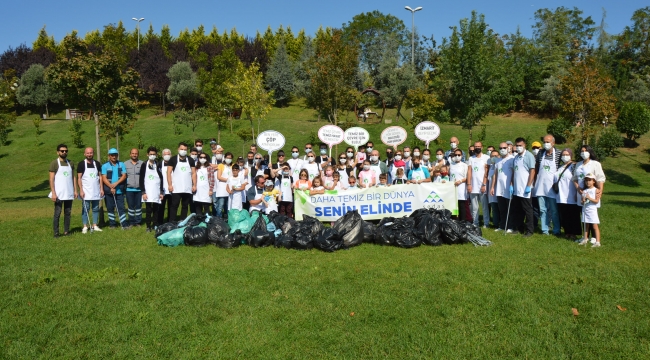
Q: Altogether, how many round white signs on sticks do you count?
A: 5